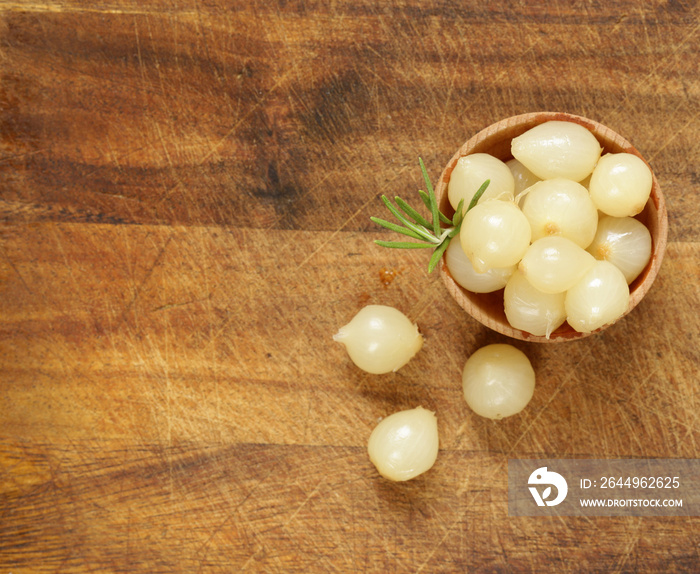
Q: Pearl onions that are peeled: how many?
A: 14